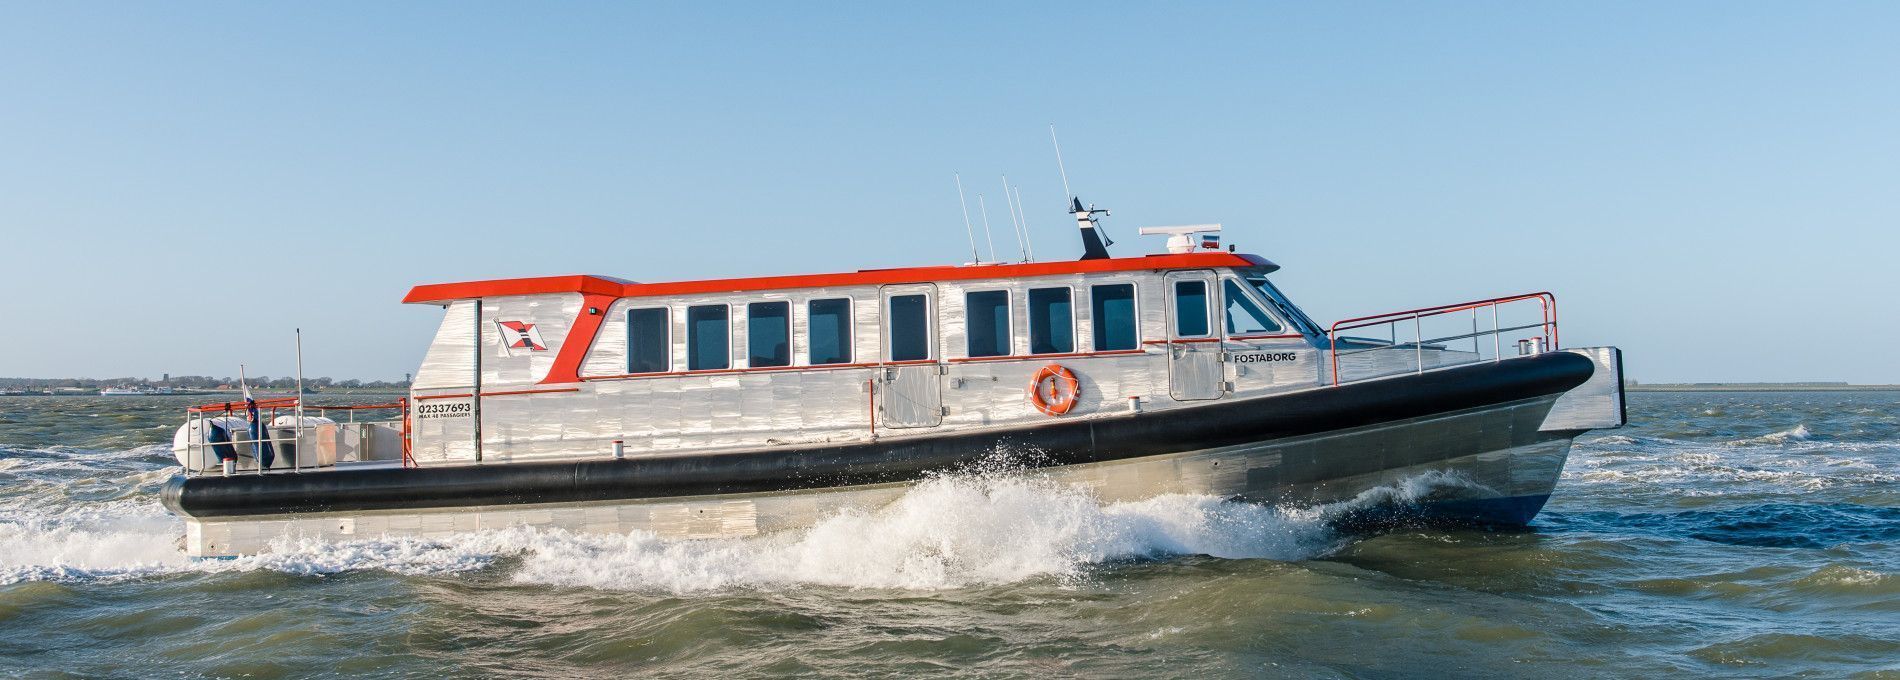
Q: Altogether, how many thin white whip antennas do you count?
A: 5